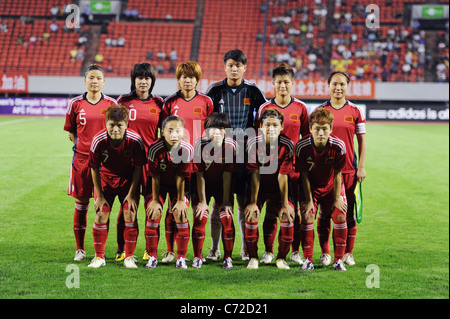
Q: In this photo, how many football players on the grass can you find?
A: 11